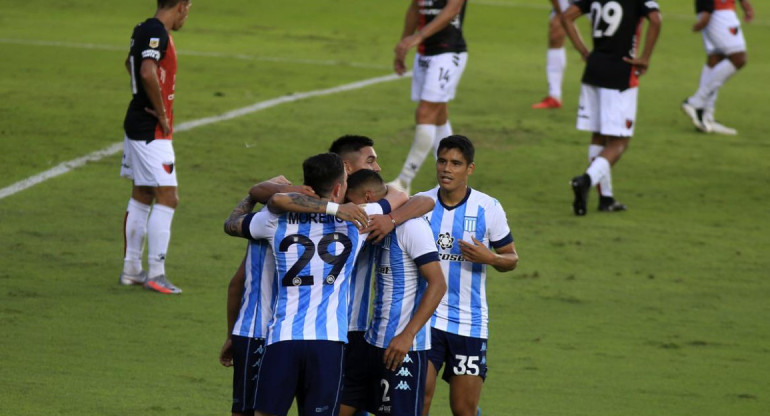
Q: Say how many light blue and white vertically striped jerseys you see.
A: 5